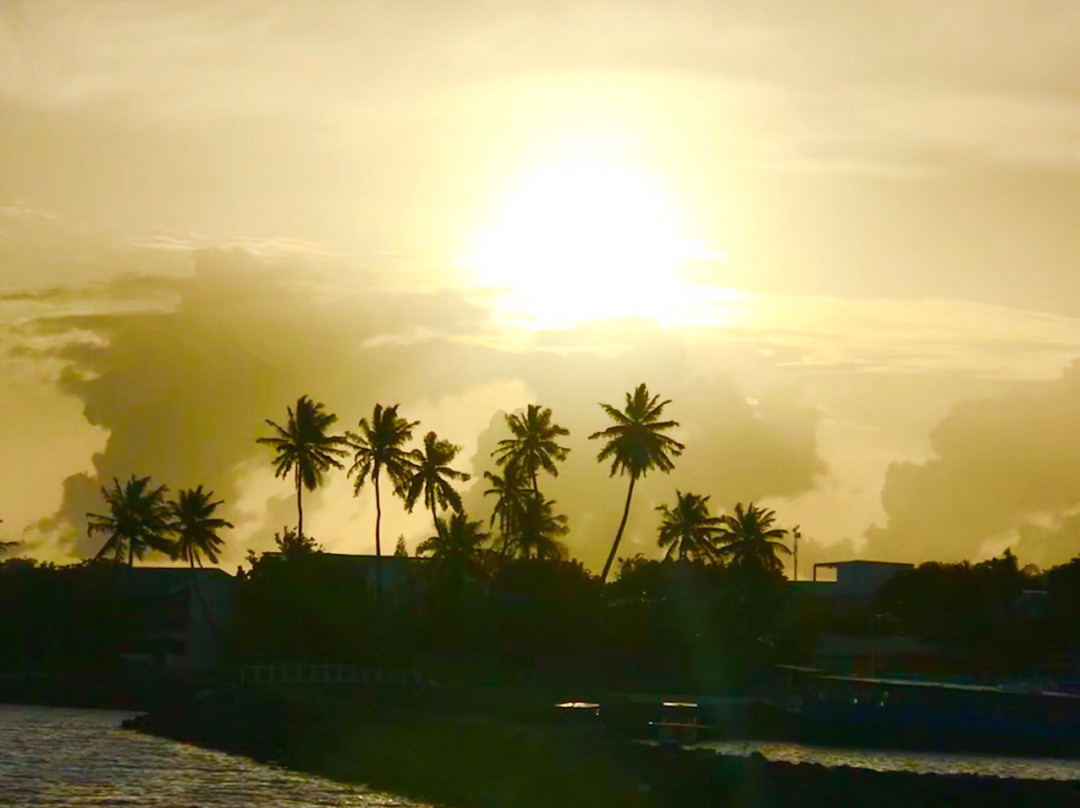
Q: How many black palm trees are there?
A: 12